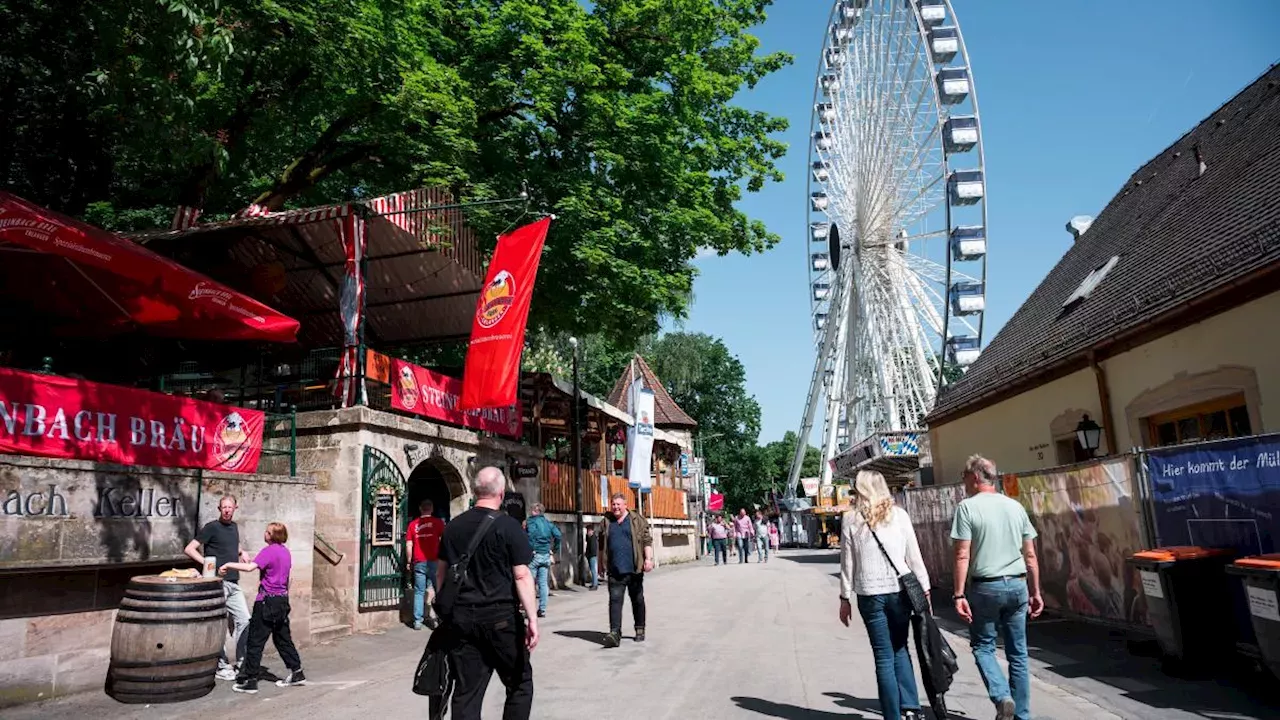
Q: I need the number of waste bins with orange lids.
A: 2